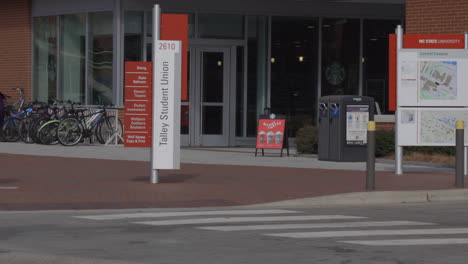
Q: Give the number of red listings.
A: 6